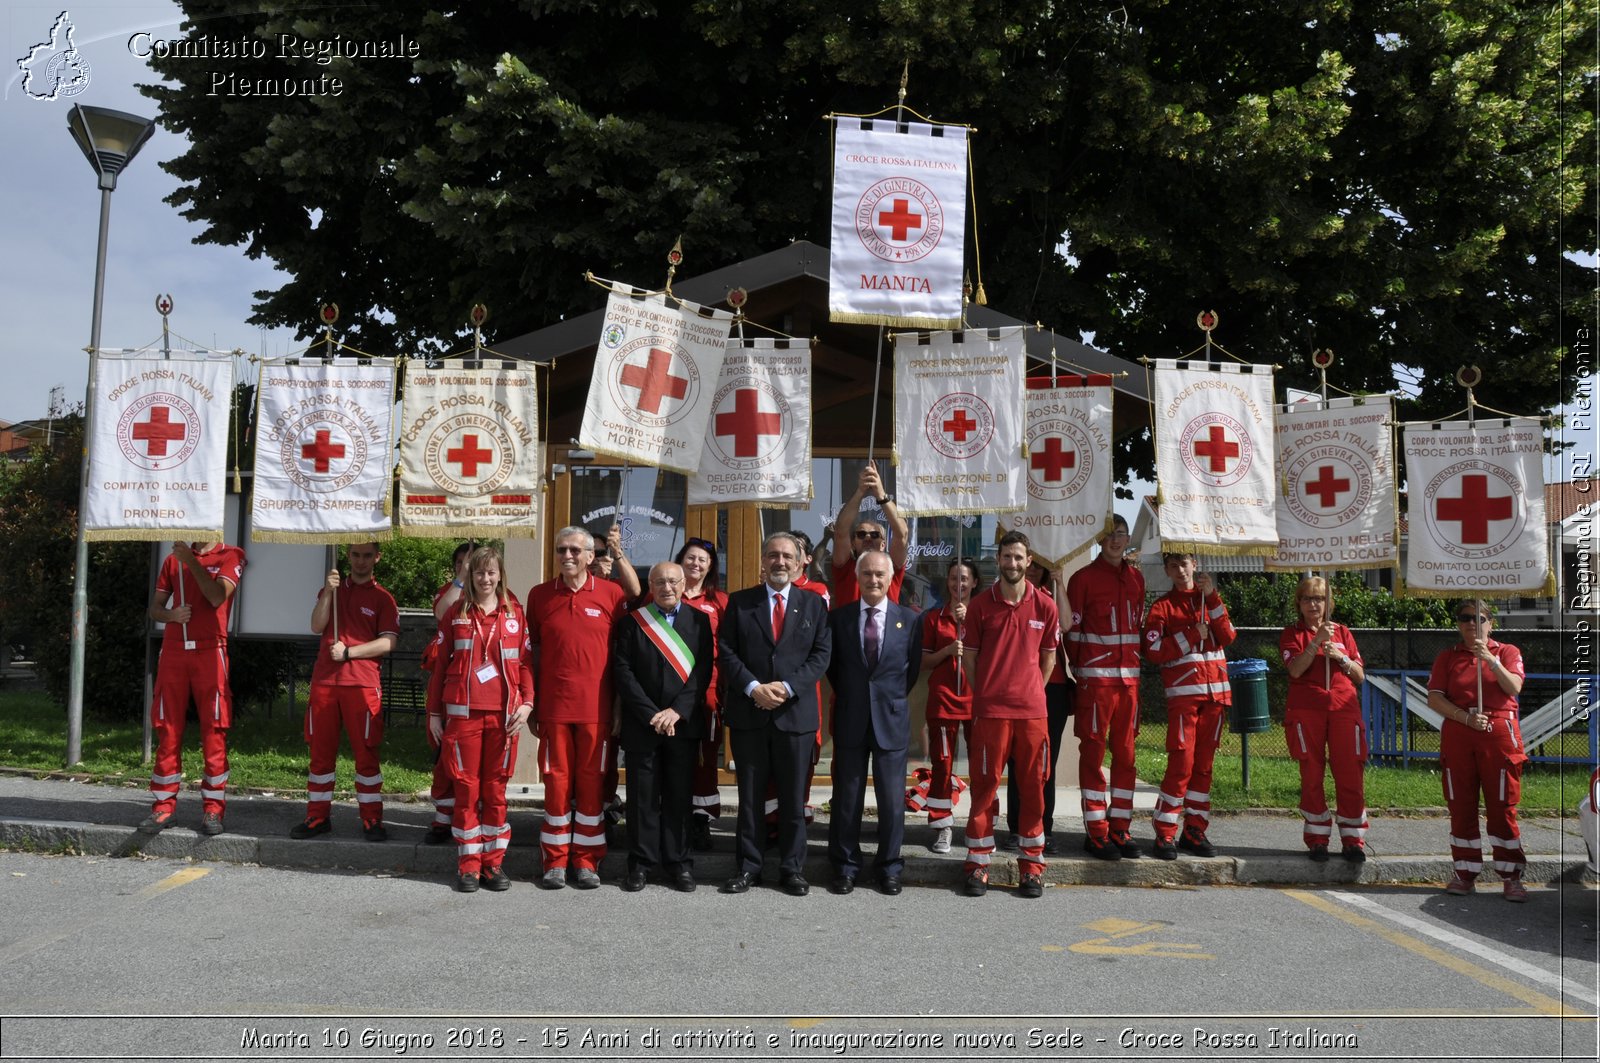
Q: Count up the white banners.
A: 11